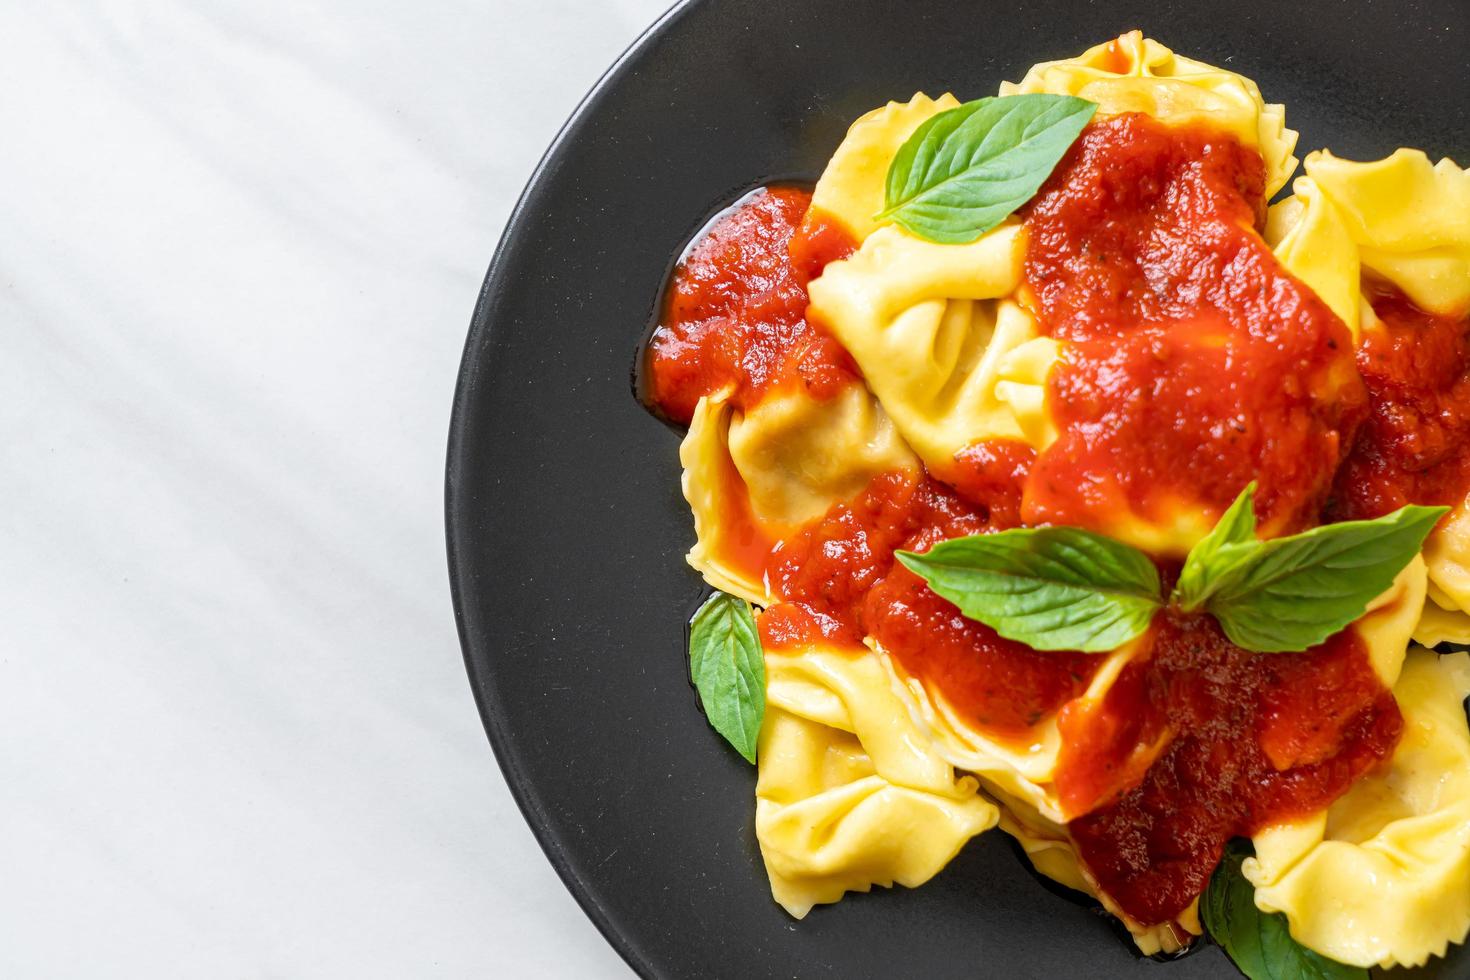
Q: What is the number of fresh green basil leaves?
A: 6